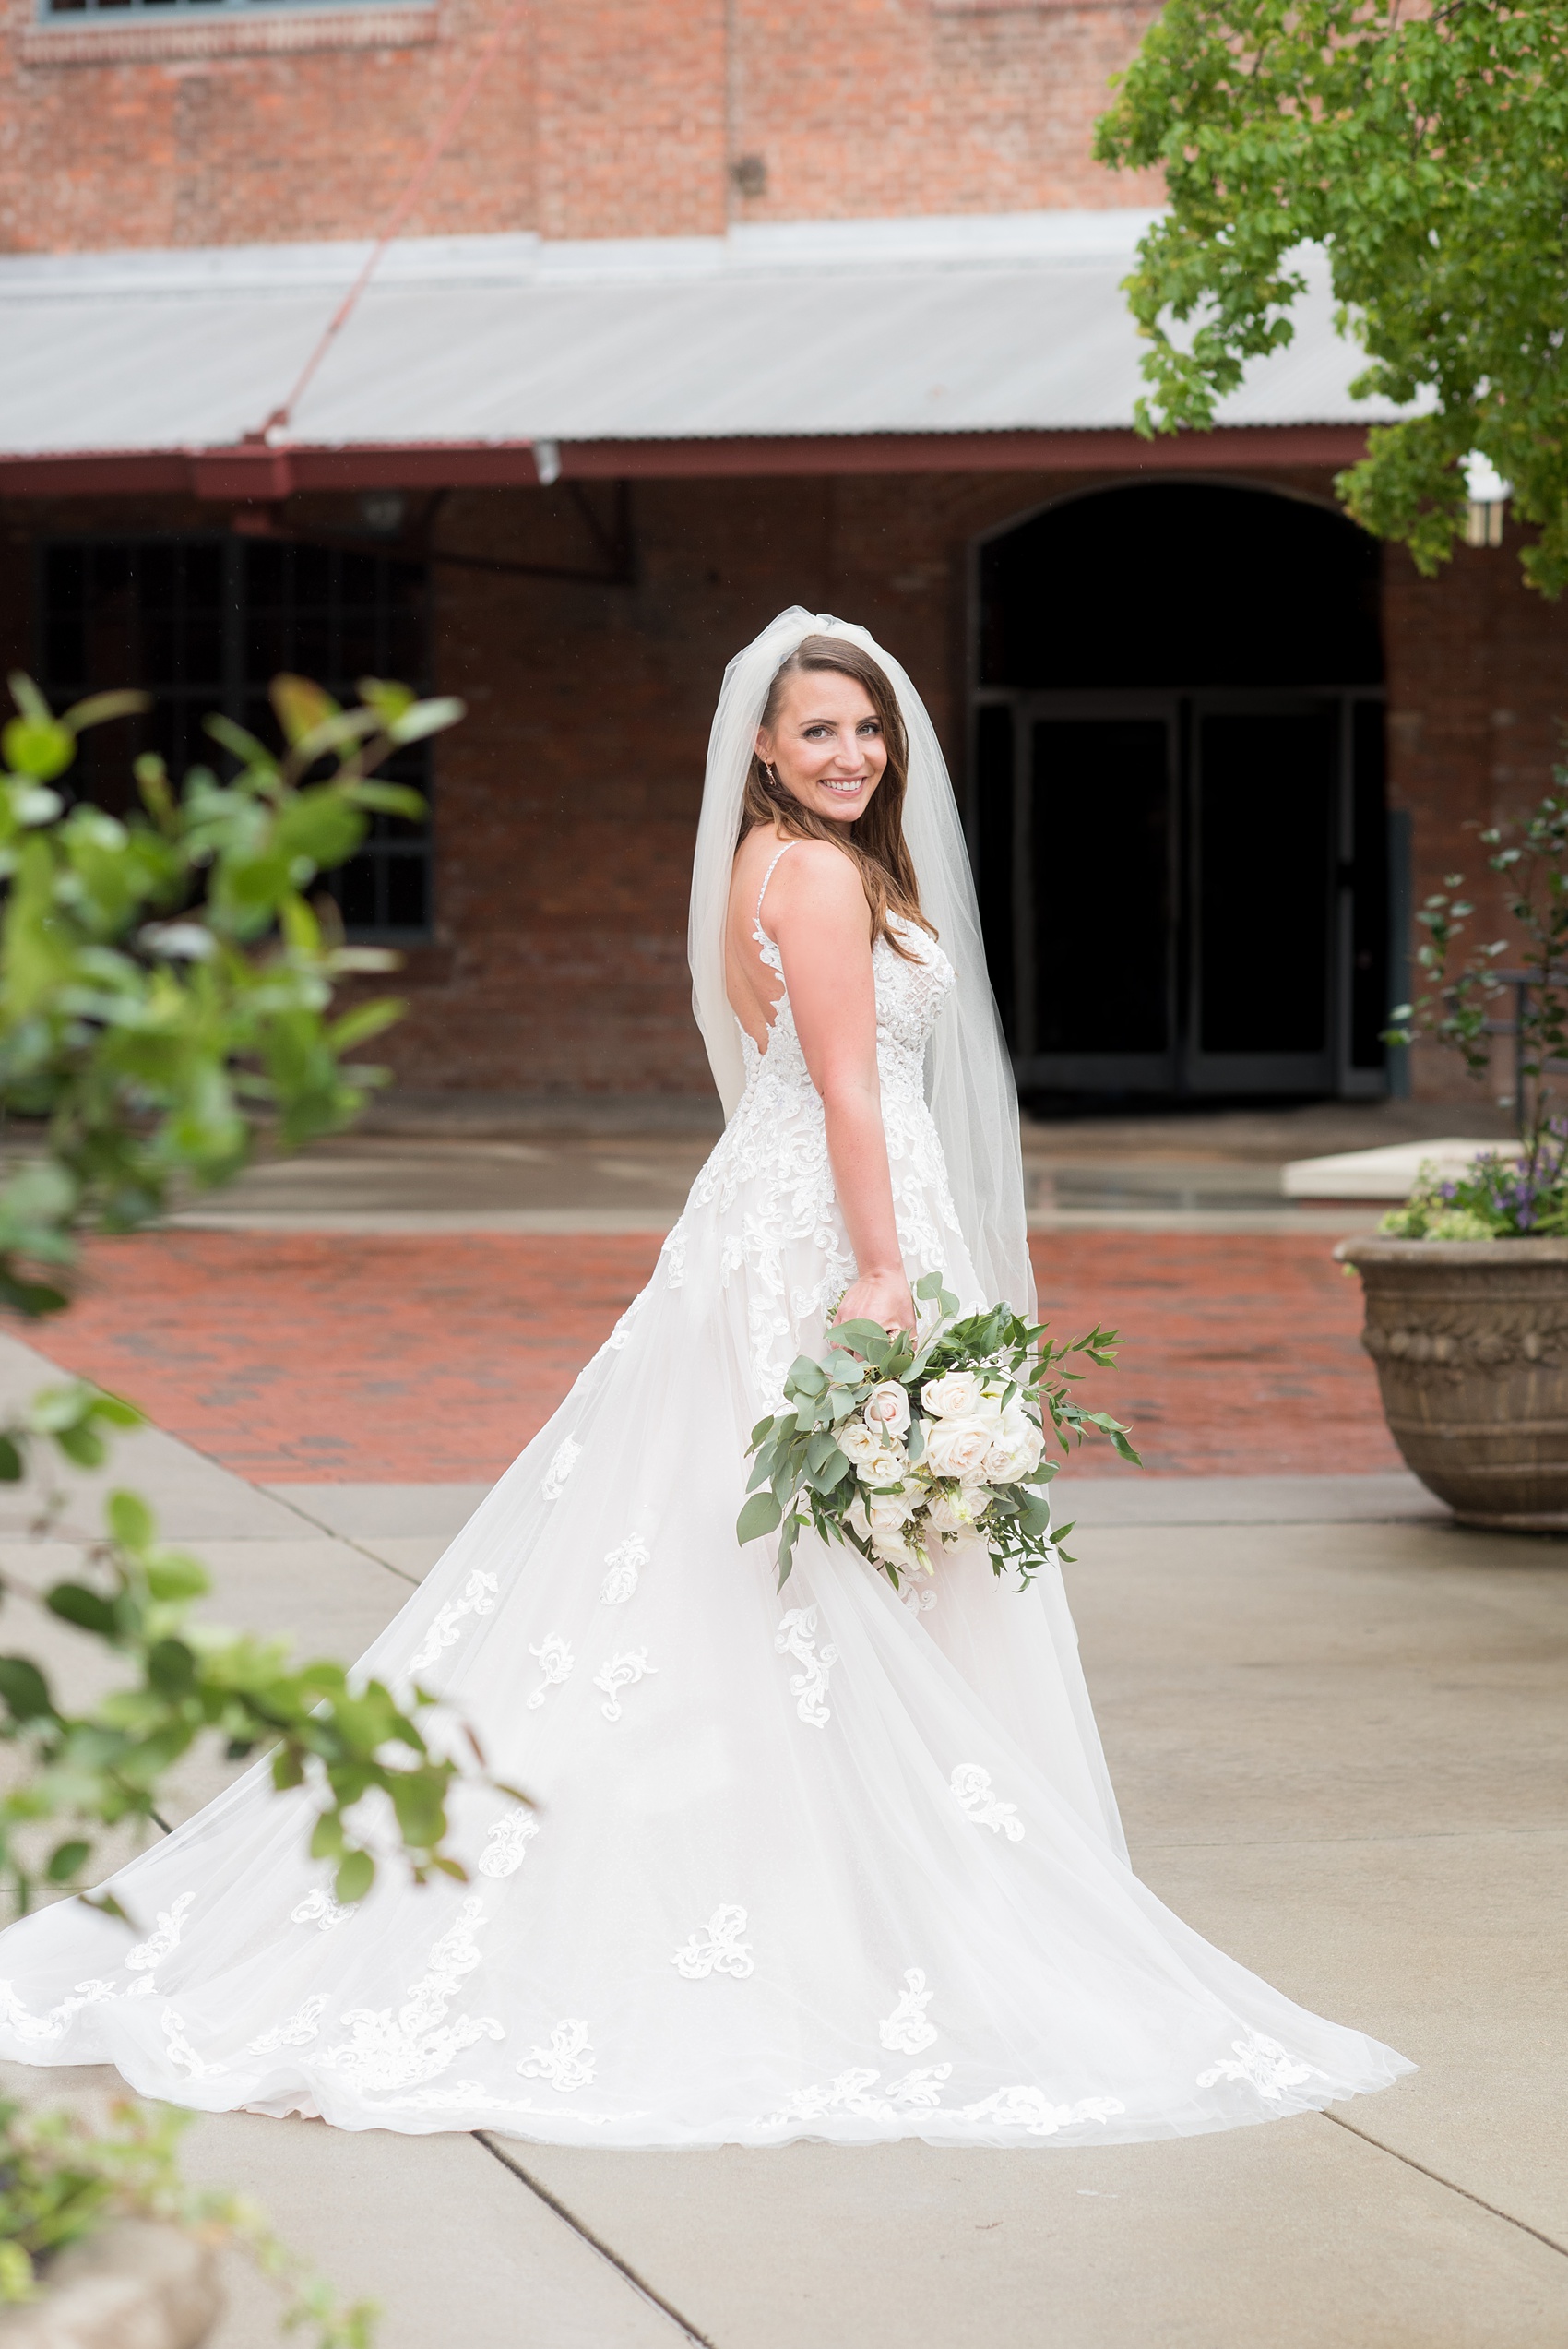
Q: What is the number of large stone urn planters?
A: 1